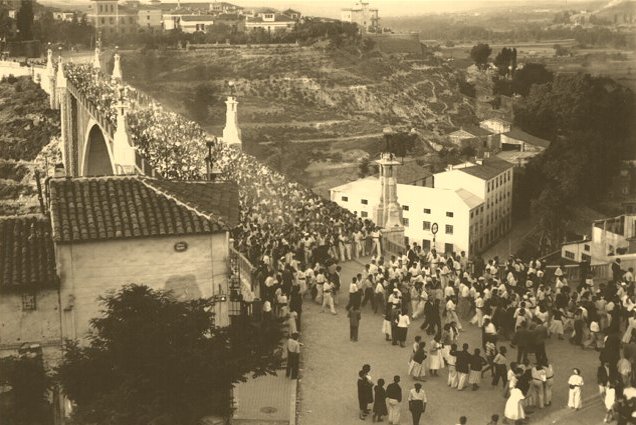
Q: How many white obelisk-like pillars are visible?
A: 7